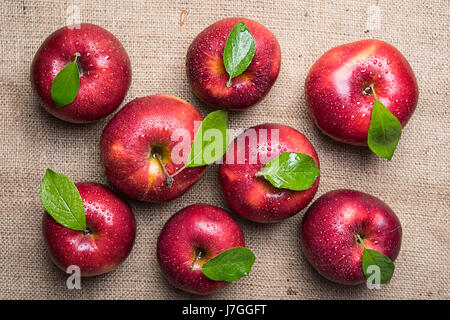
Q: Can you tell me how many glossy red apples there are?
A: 8